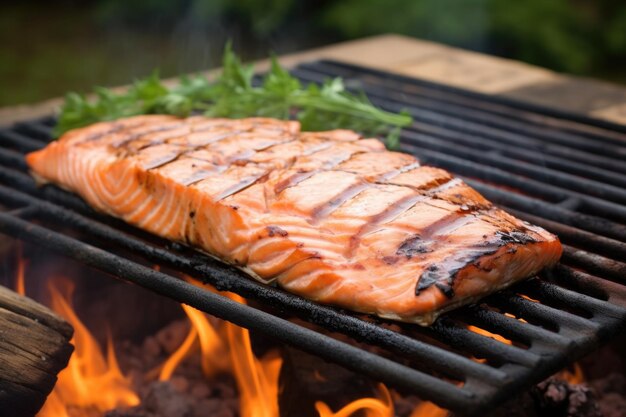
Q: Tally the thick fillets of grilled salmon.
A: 1